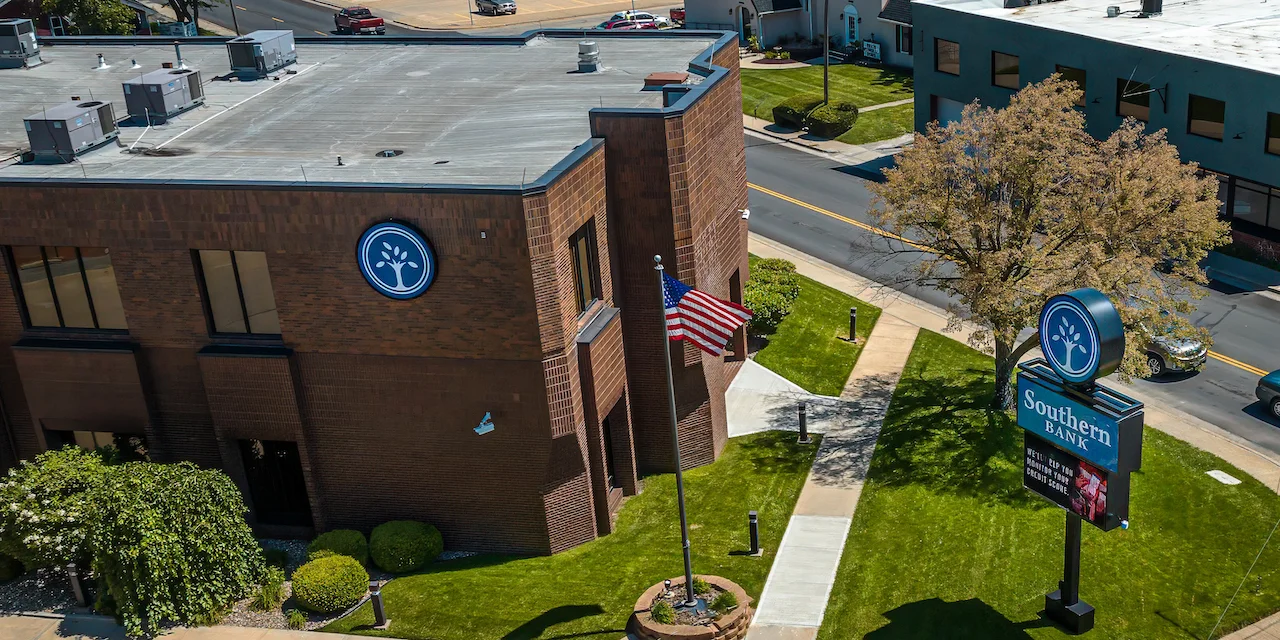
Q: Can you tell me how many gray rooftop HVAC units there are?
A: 4